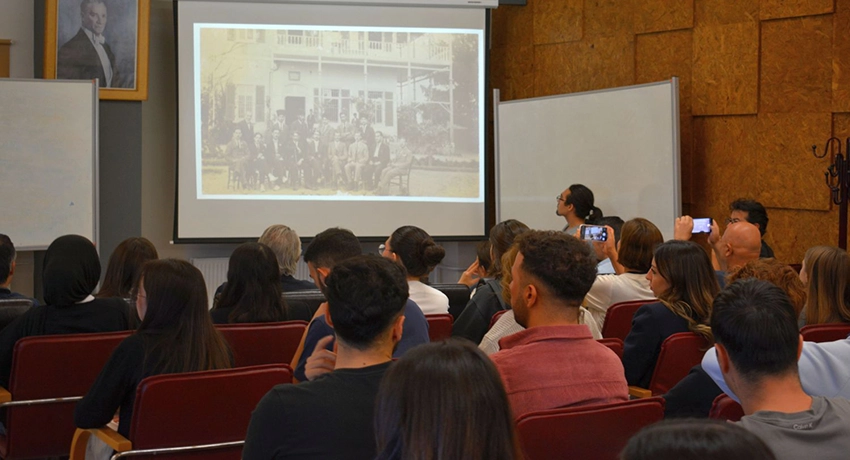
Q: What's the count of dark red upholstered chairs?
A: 11